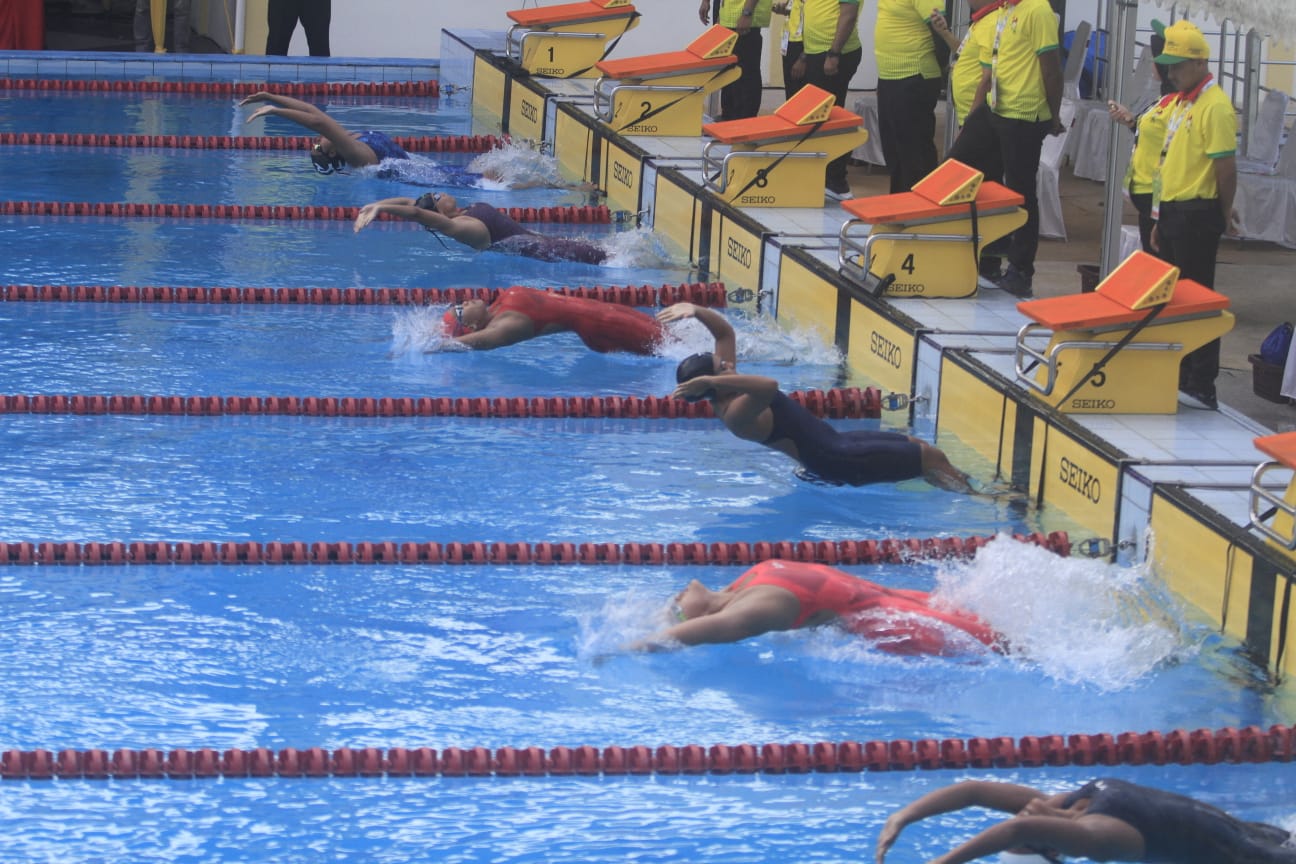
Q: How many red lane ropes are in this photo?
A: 7